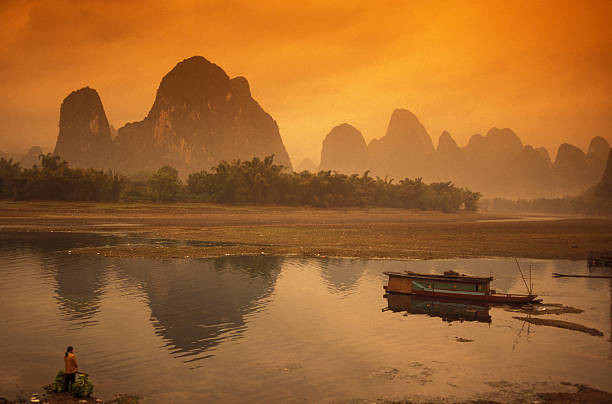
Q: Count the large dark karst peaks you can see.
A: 2